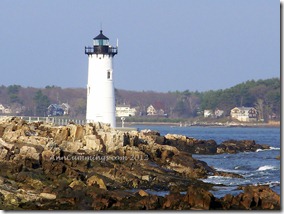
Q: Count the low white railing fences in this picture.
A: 1